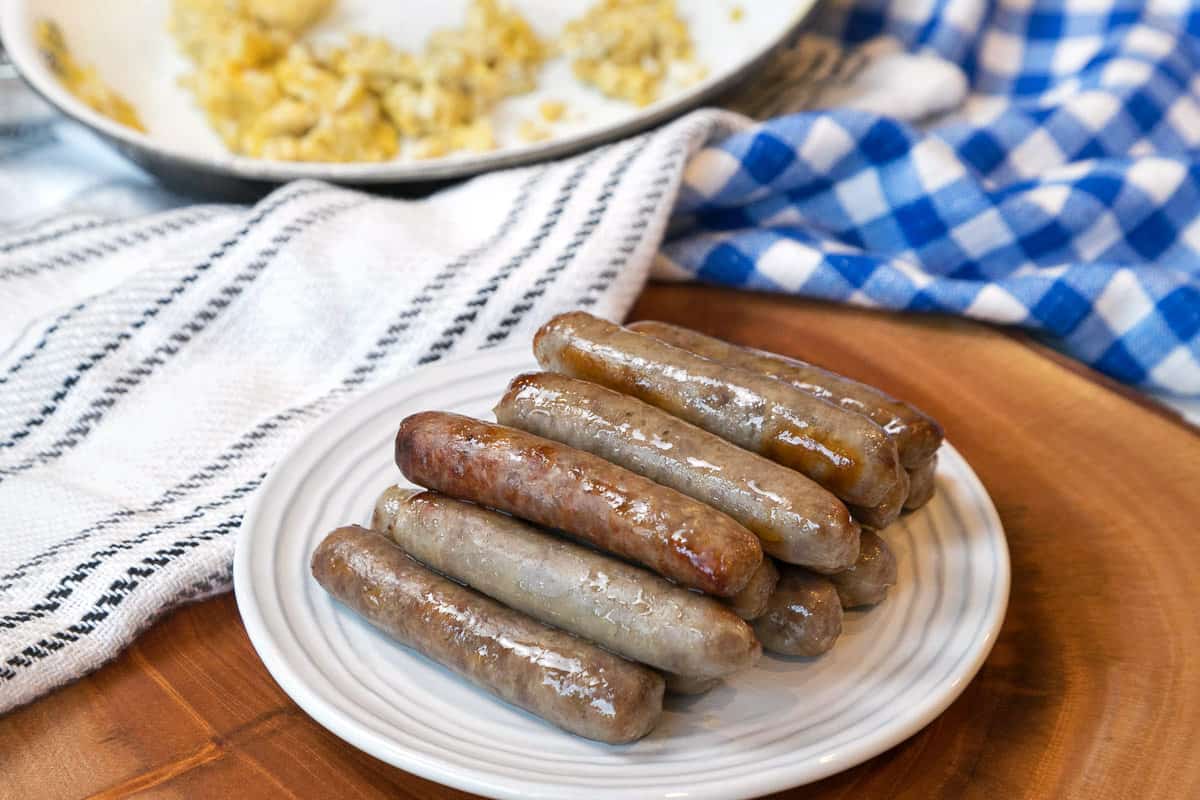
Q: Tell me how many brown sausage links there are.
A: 12